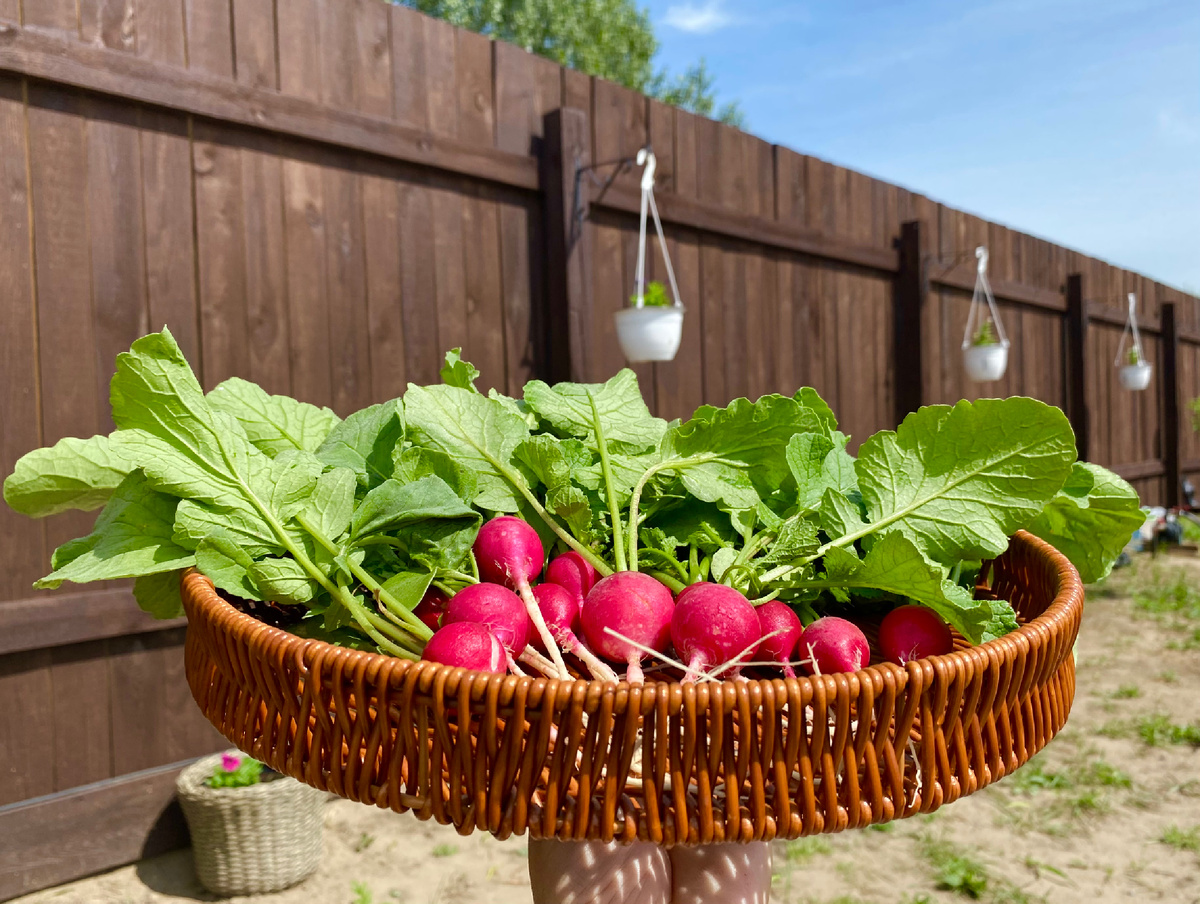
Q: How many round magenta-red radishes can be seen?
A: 12